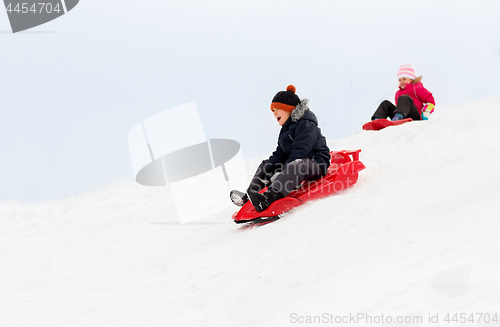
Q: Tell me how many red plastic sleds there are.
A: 2